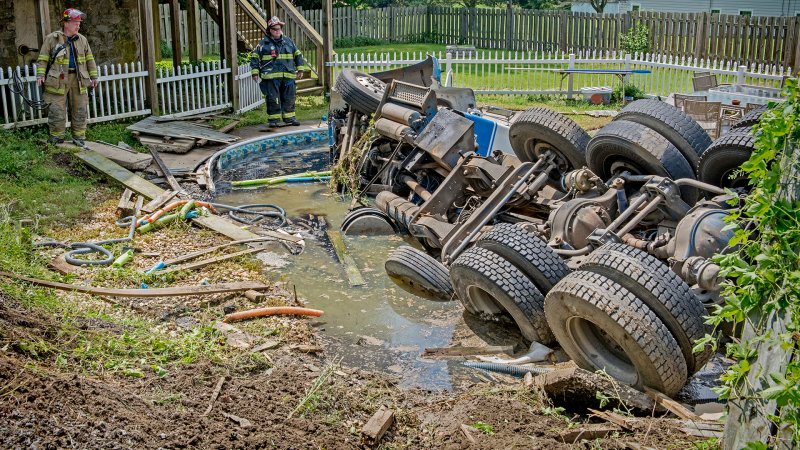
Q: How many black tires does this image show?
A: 11